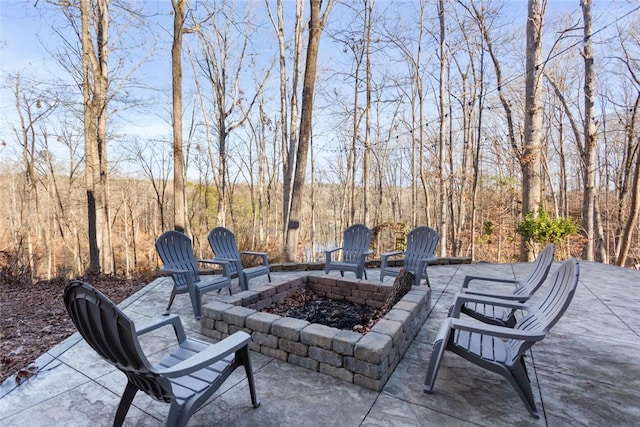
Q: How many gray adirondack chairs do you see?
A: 7